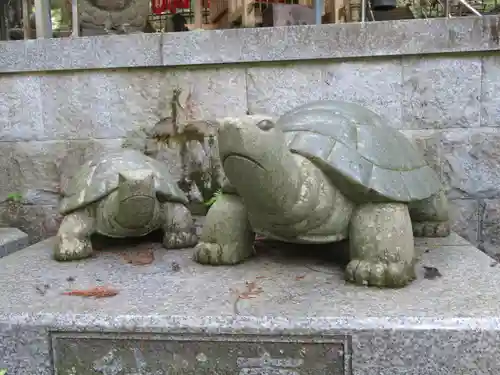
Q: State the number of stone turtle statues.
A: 2